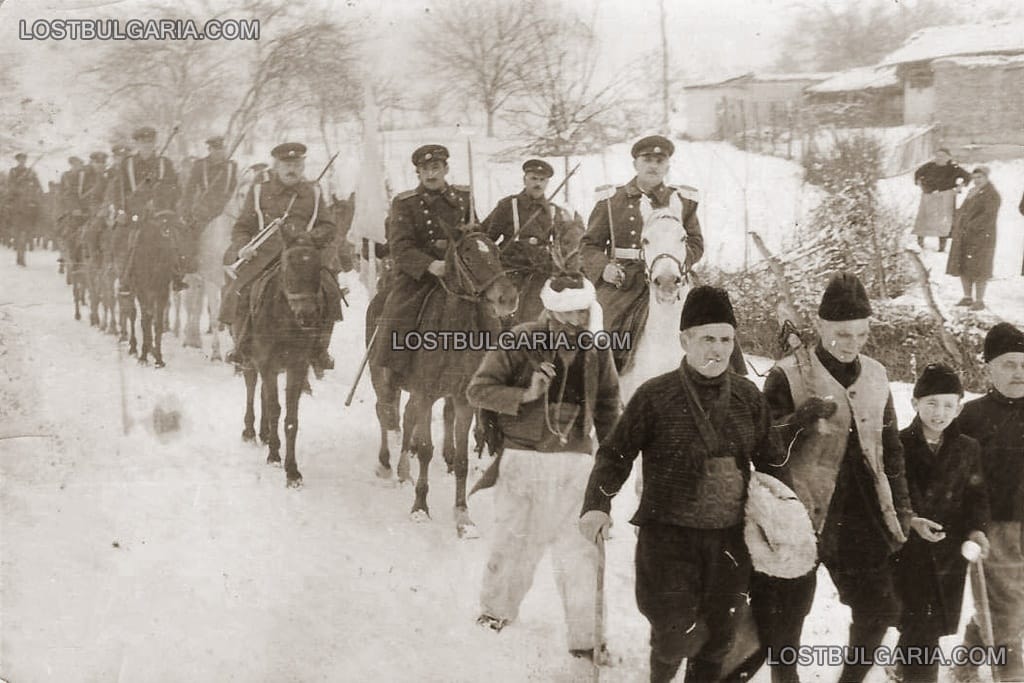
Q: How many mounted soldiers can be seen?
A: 11